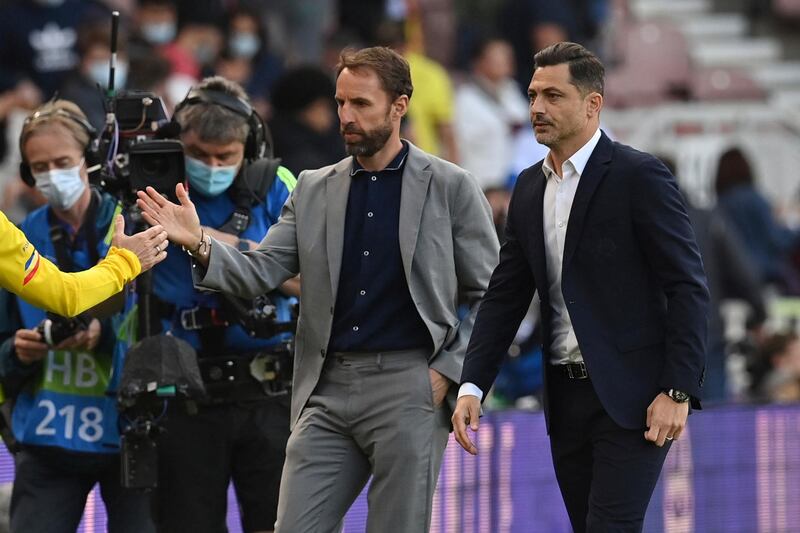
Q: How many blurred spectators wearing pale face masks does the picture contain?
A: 3